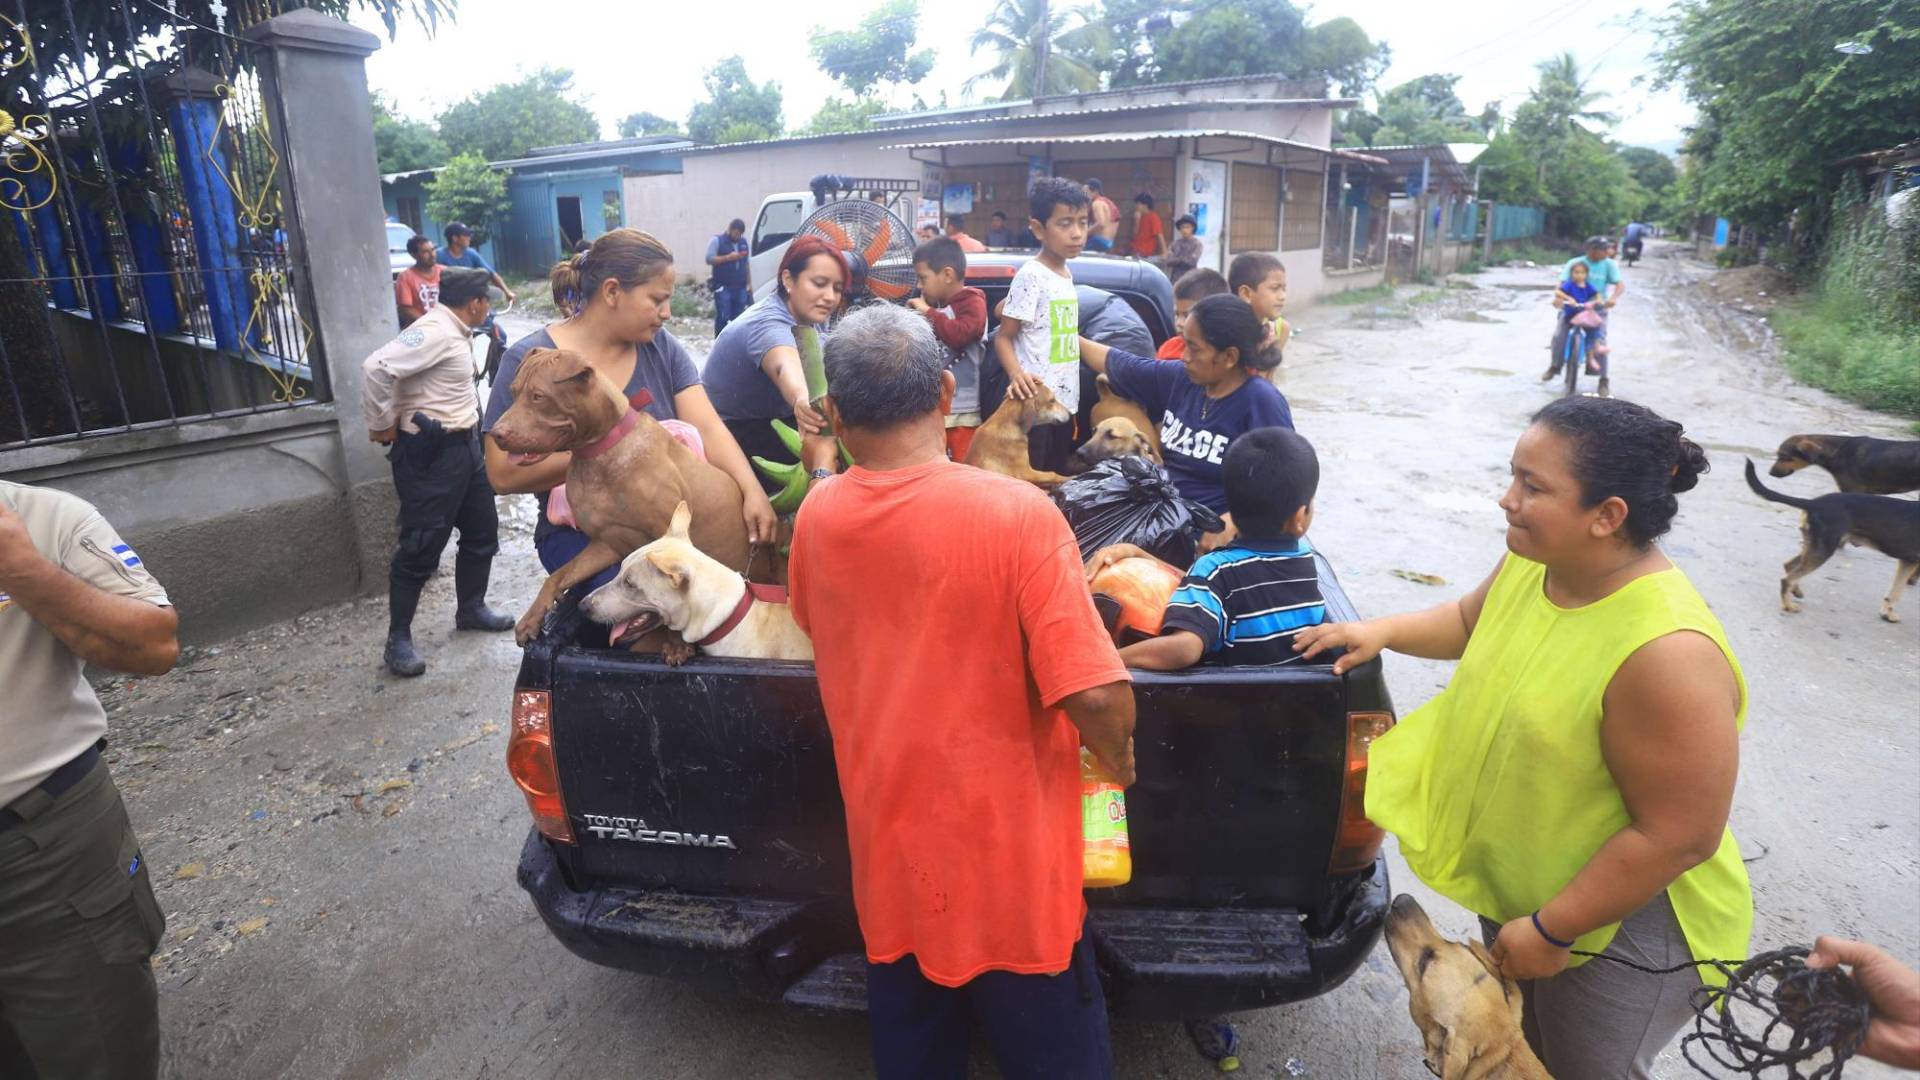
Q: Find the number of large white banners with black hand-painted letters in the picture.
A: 0